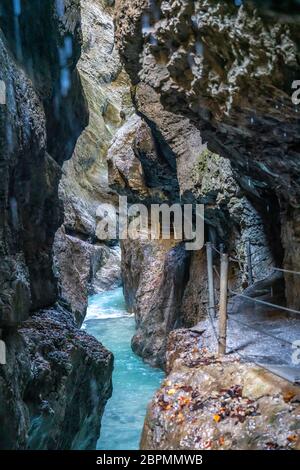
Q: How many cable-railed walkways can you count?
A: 1